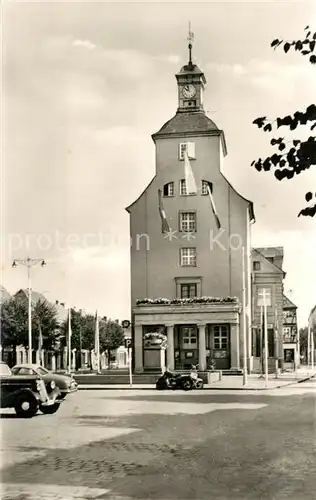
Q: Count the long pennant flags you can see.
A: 3